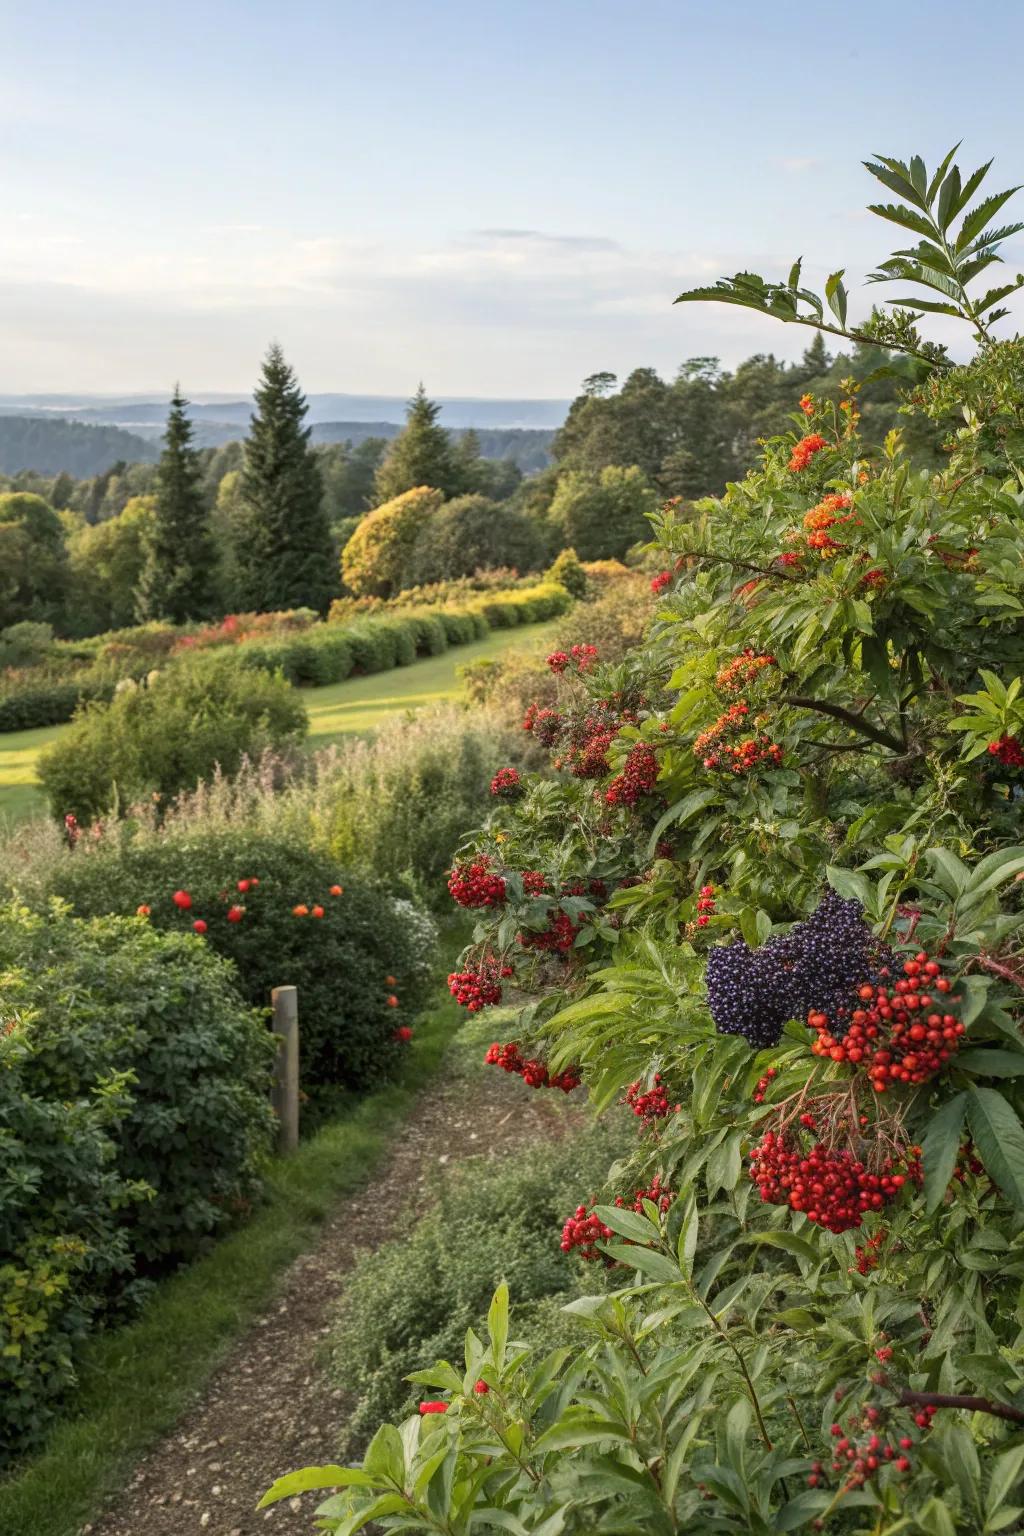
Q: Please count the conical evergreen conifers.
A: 3